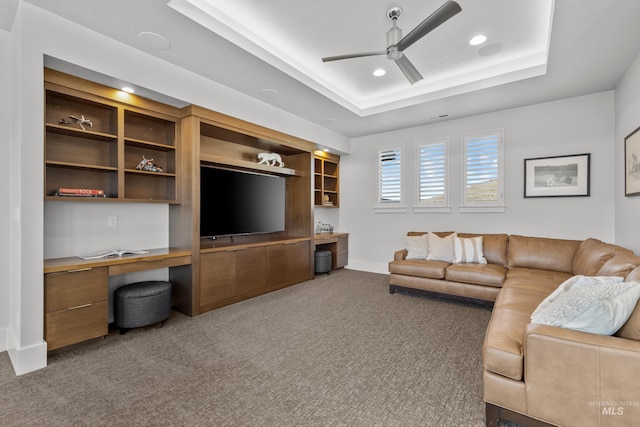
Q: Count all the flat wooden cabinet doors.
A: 4